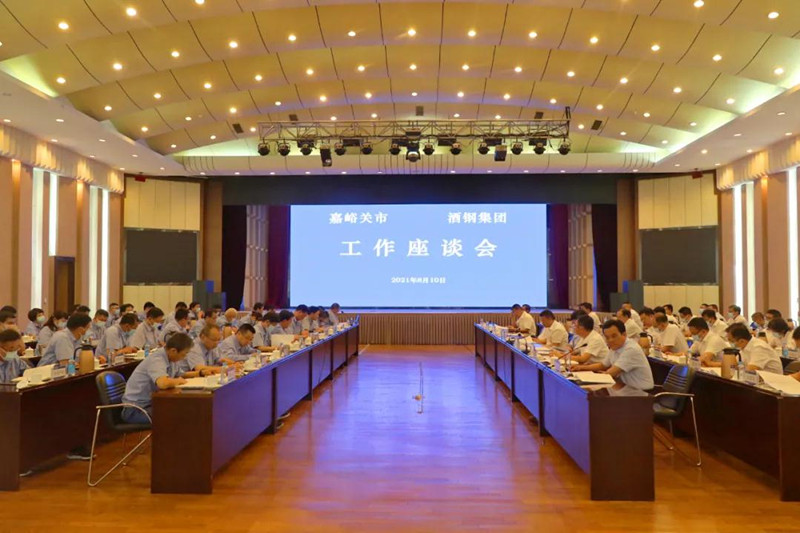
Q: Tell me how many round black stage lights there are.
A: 12